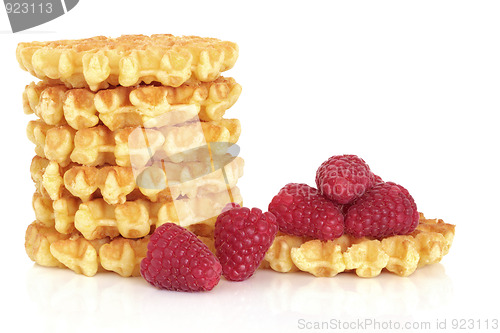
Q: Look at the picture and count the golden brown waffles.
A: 7